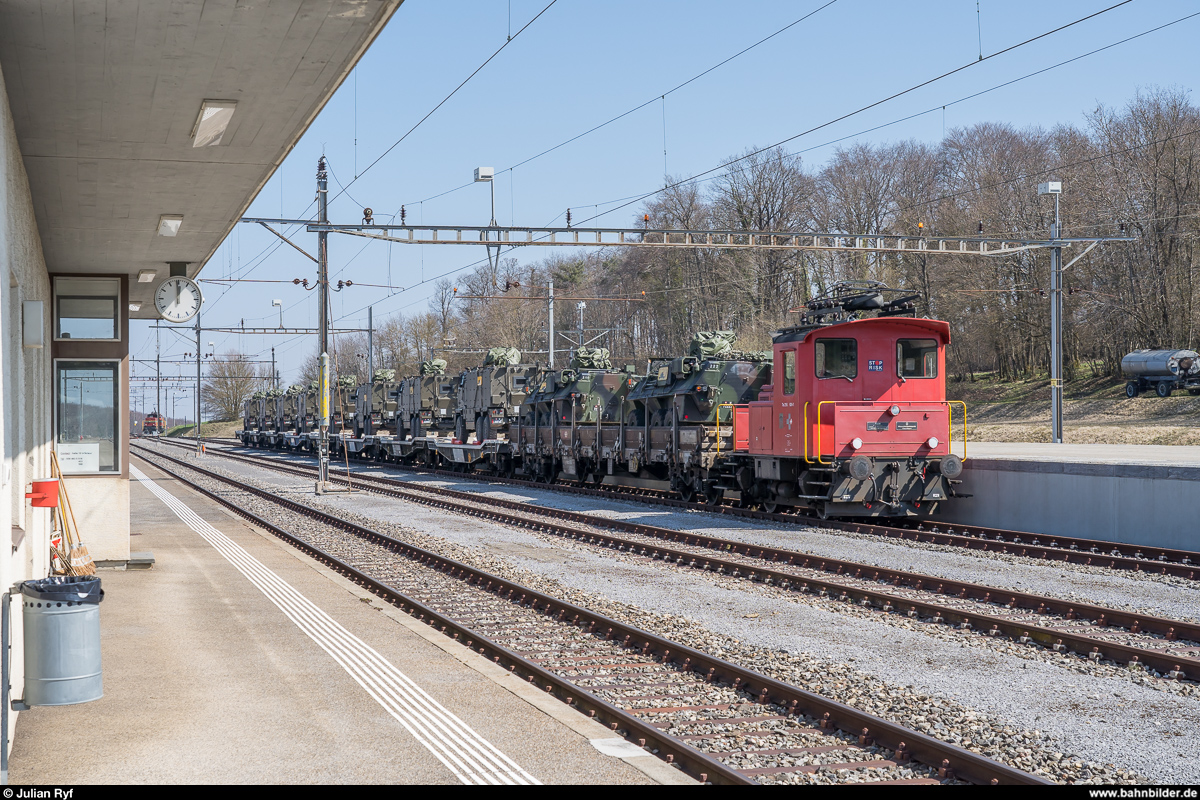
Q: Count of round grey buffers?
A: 2